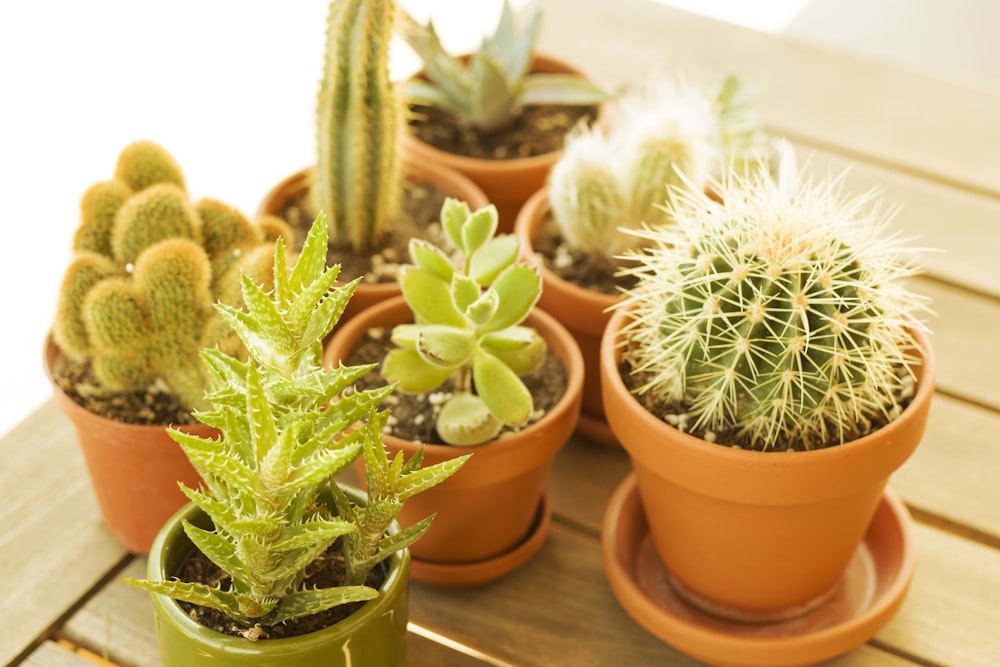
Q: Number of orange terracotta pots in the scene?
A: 6